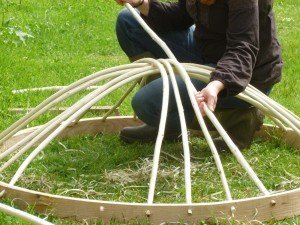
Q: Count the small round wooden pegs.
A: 5